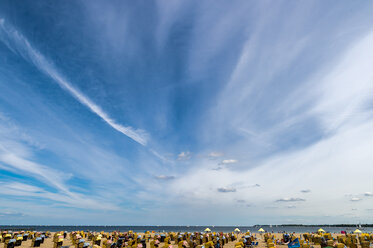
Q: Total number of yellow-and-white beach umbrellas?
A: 5